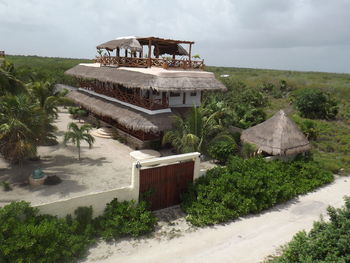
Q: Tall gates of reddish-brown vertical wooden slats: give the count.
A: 1